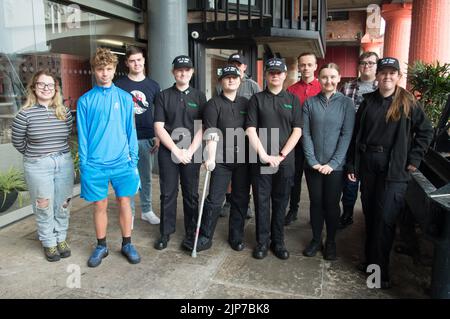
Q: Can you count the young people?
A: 11